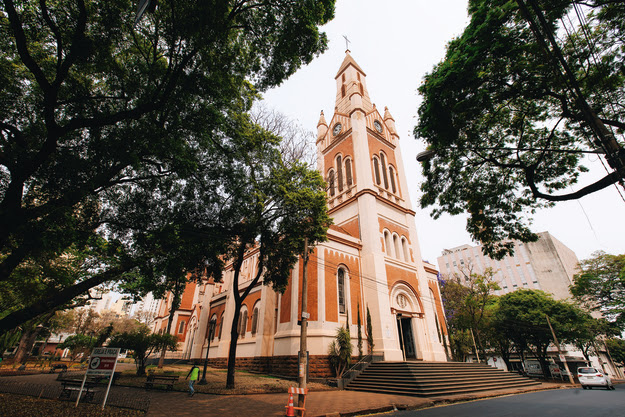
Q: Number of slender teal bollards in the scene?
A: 0